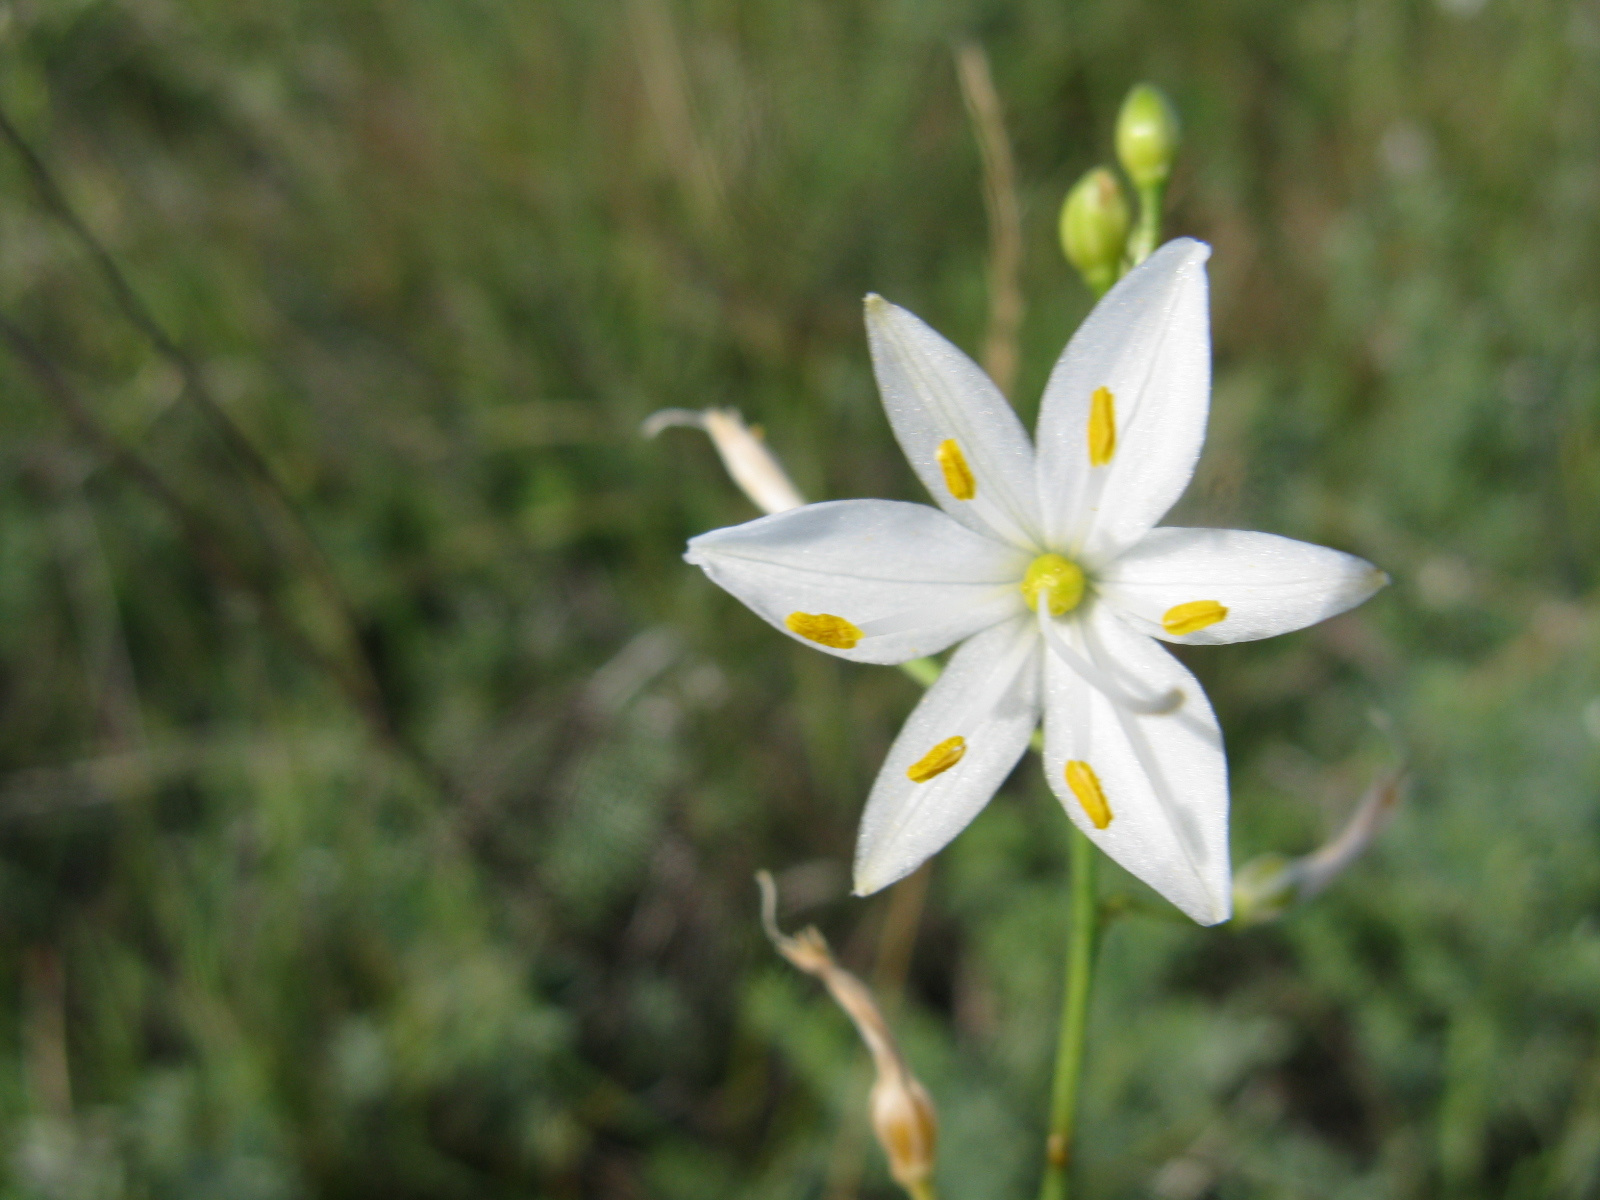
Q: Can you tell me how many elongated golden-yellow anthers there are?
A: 6